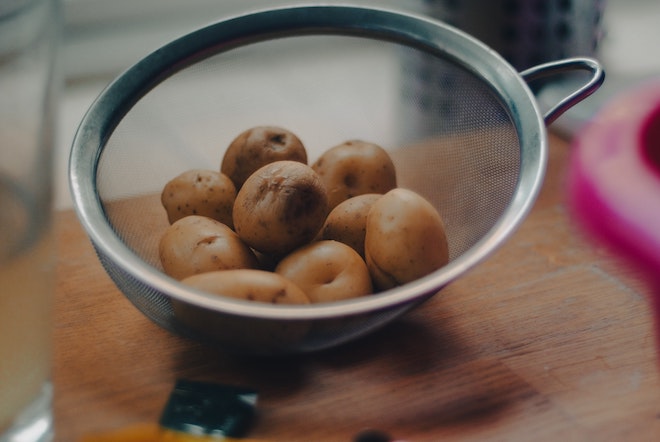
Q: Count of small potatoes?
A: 9